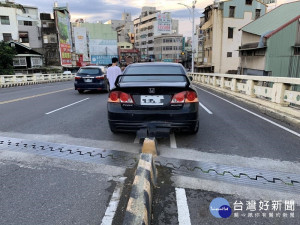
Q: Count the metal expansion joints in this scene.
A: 2